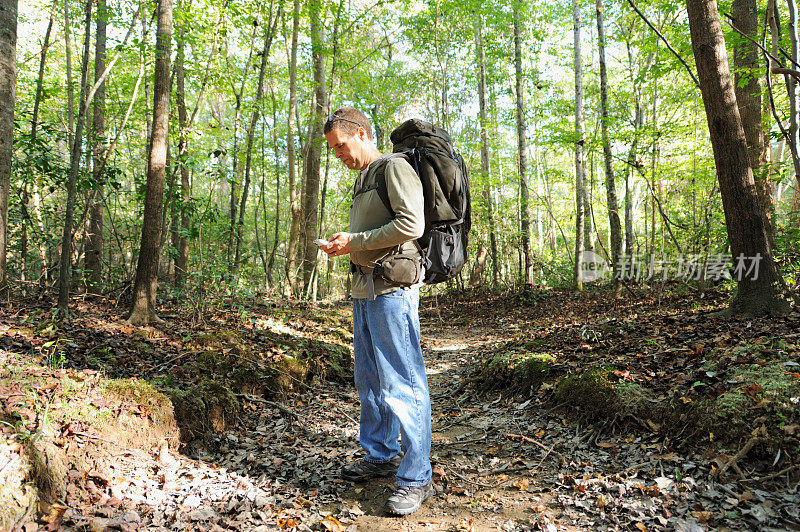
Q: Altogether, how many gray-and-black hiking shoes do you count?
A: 2